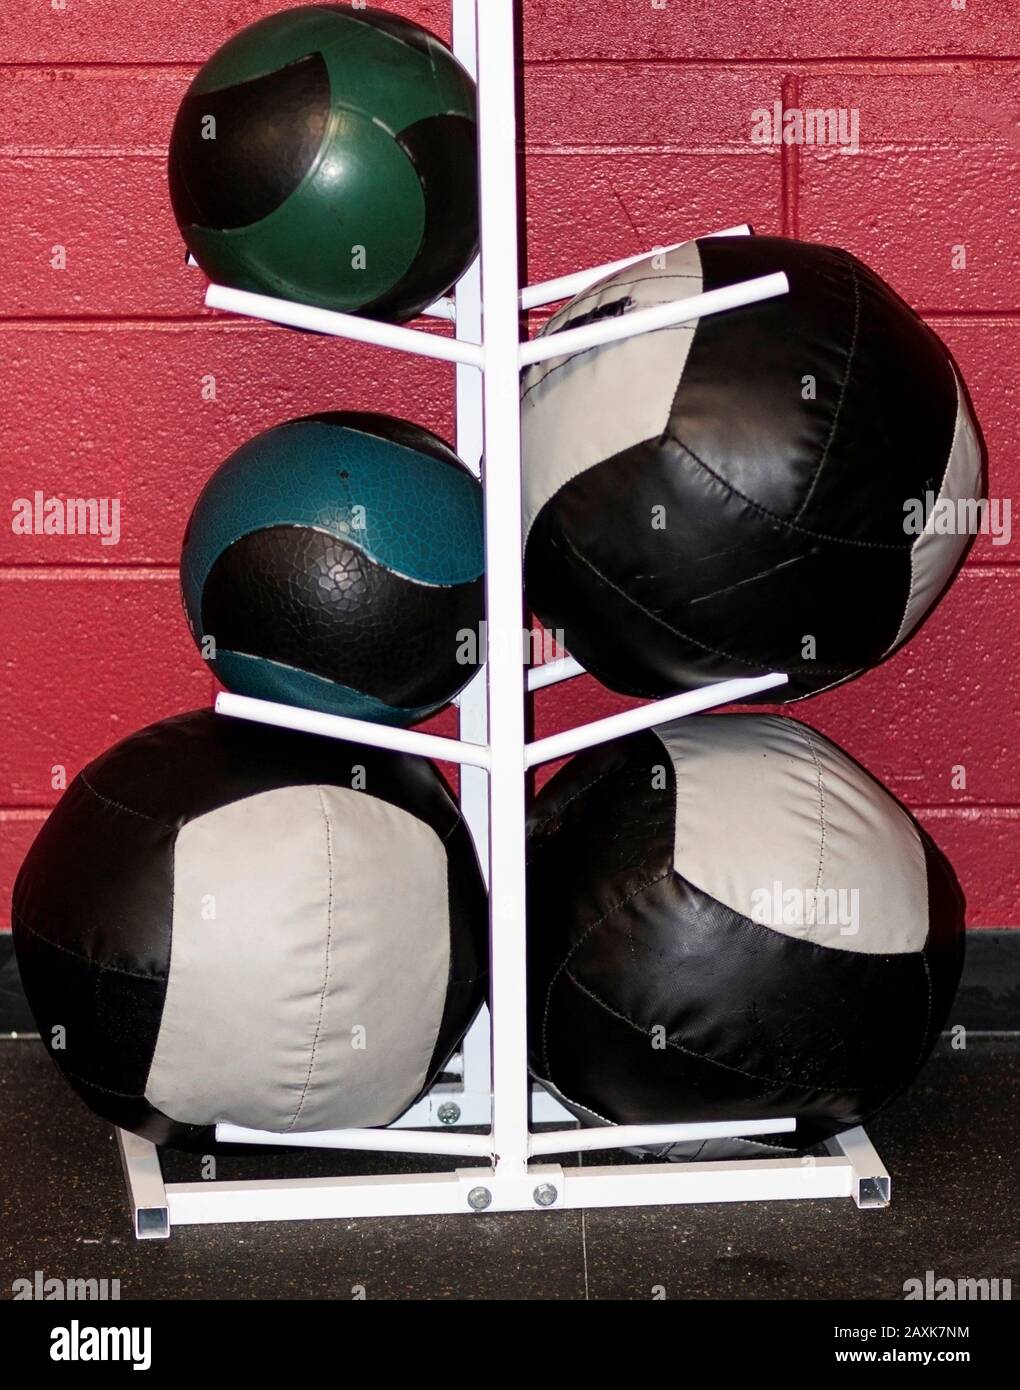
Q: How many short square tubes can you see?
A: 2